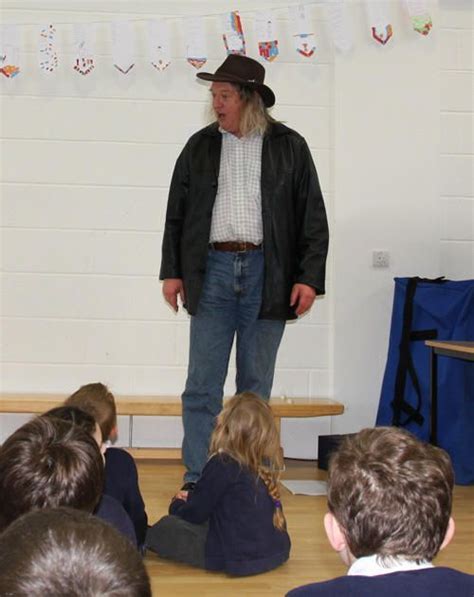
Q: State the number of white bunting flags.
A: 12